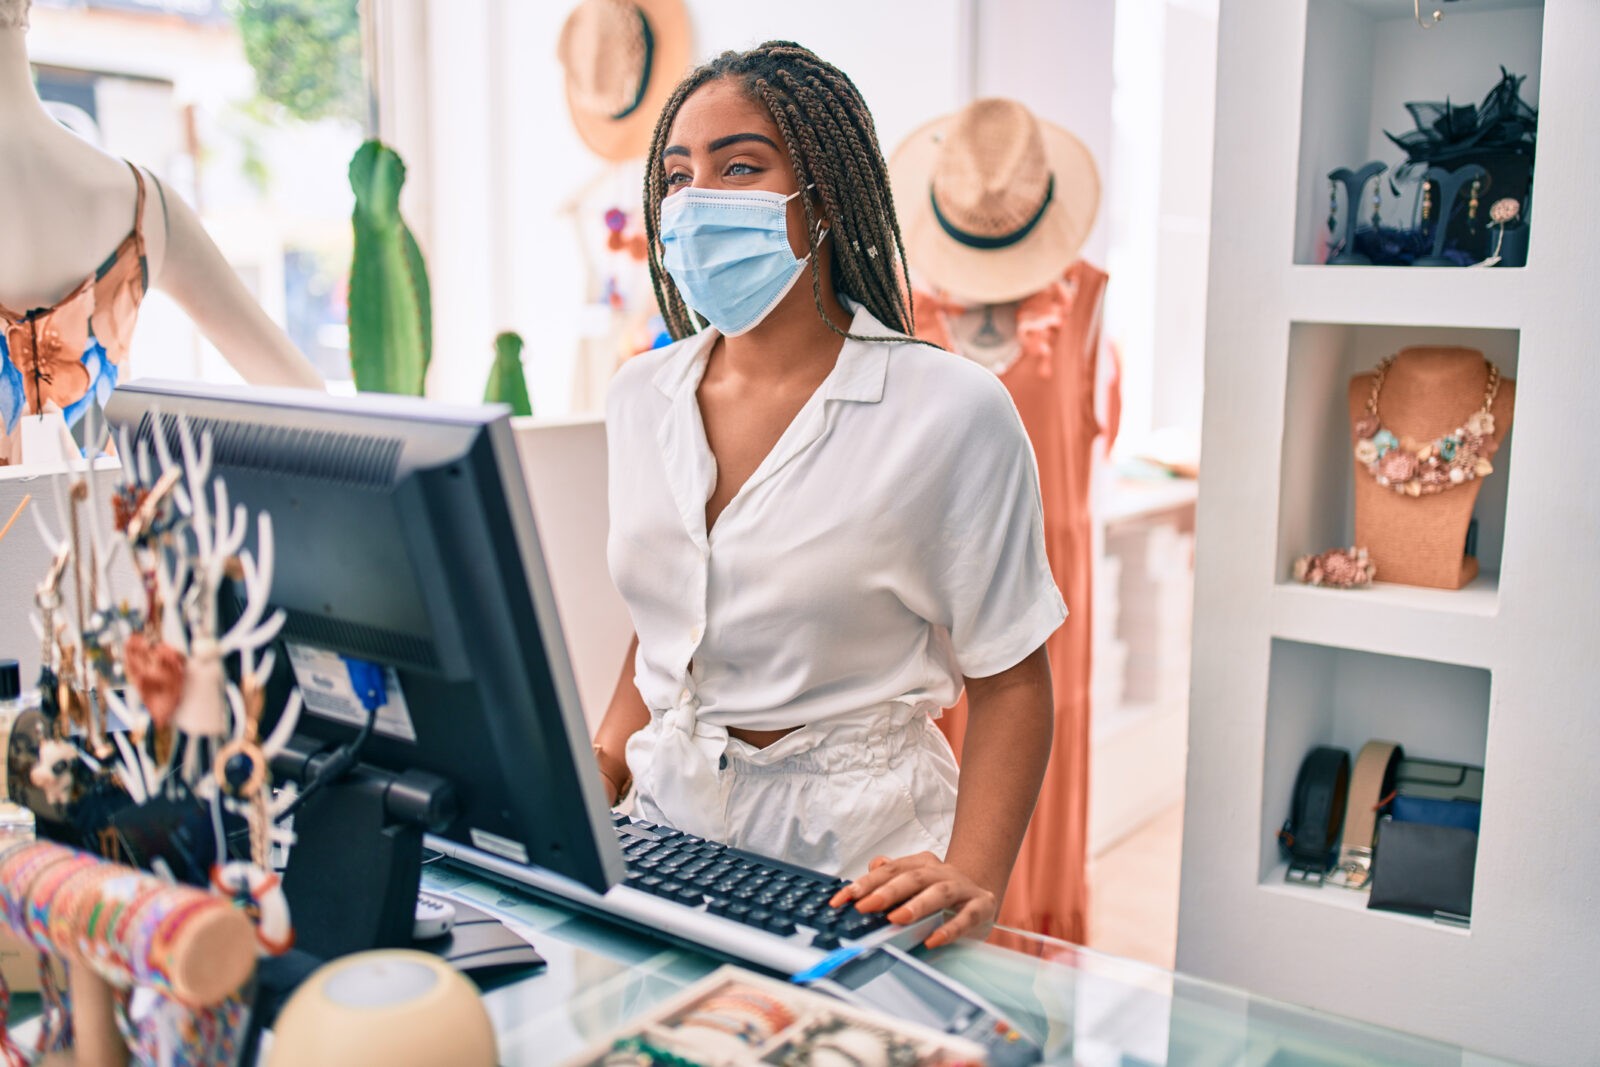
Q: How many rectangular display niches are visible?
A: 3